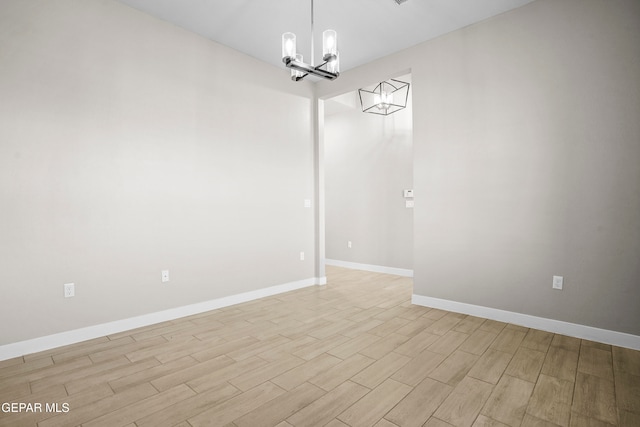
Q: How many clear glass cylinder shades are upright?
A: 4